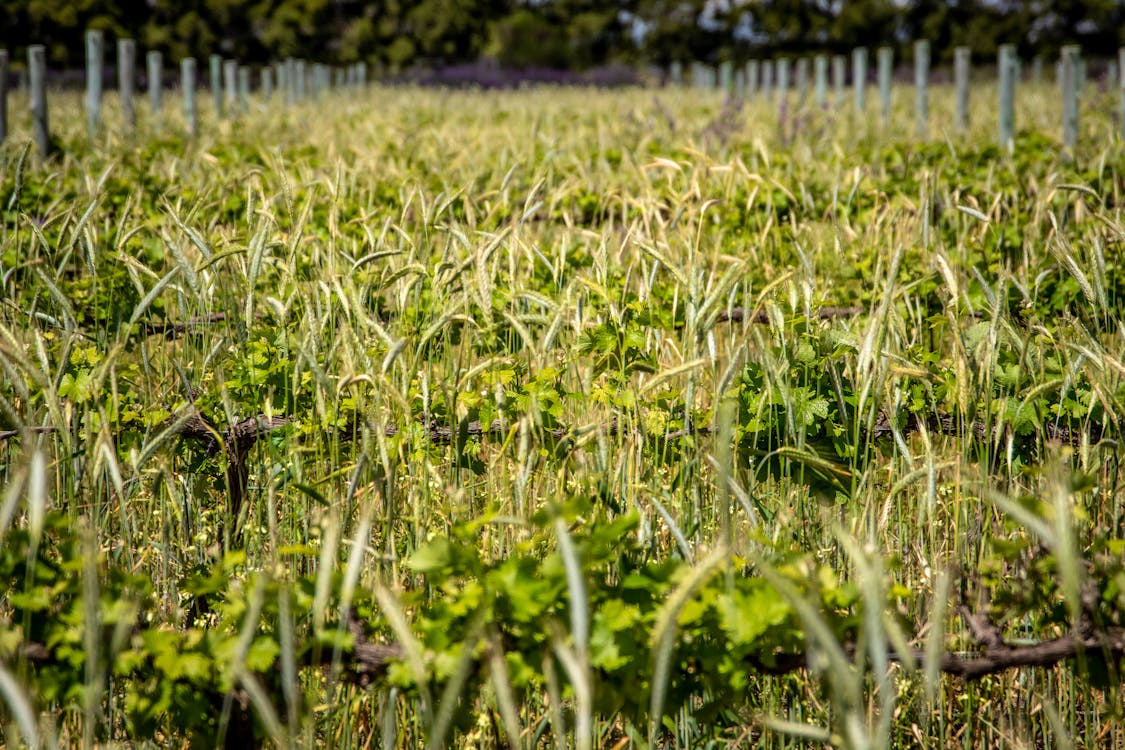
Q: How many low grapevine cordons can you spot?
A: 3